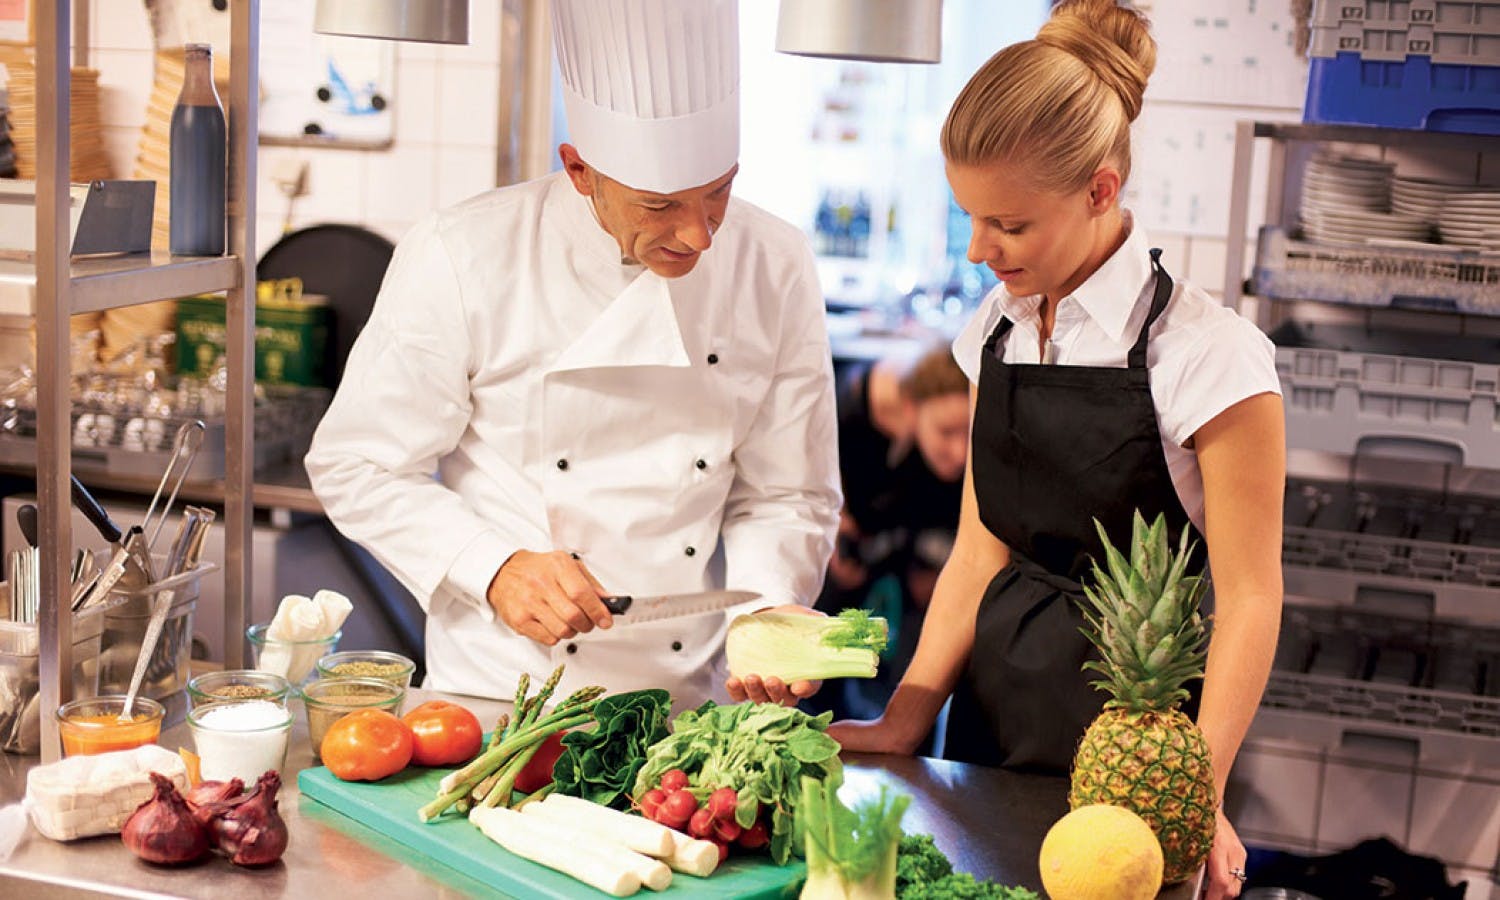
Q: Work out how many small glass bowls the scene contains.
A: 6